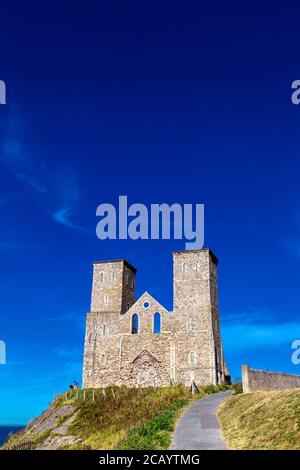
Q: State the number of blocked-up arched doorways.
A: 1